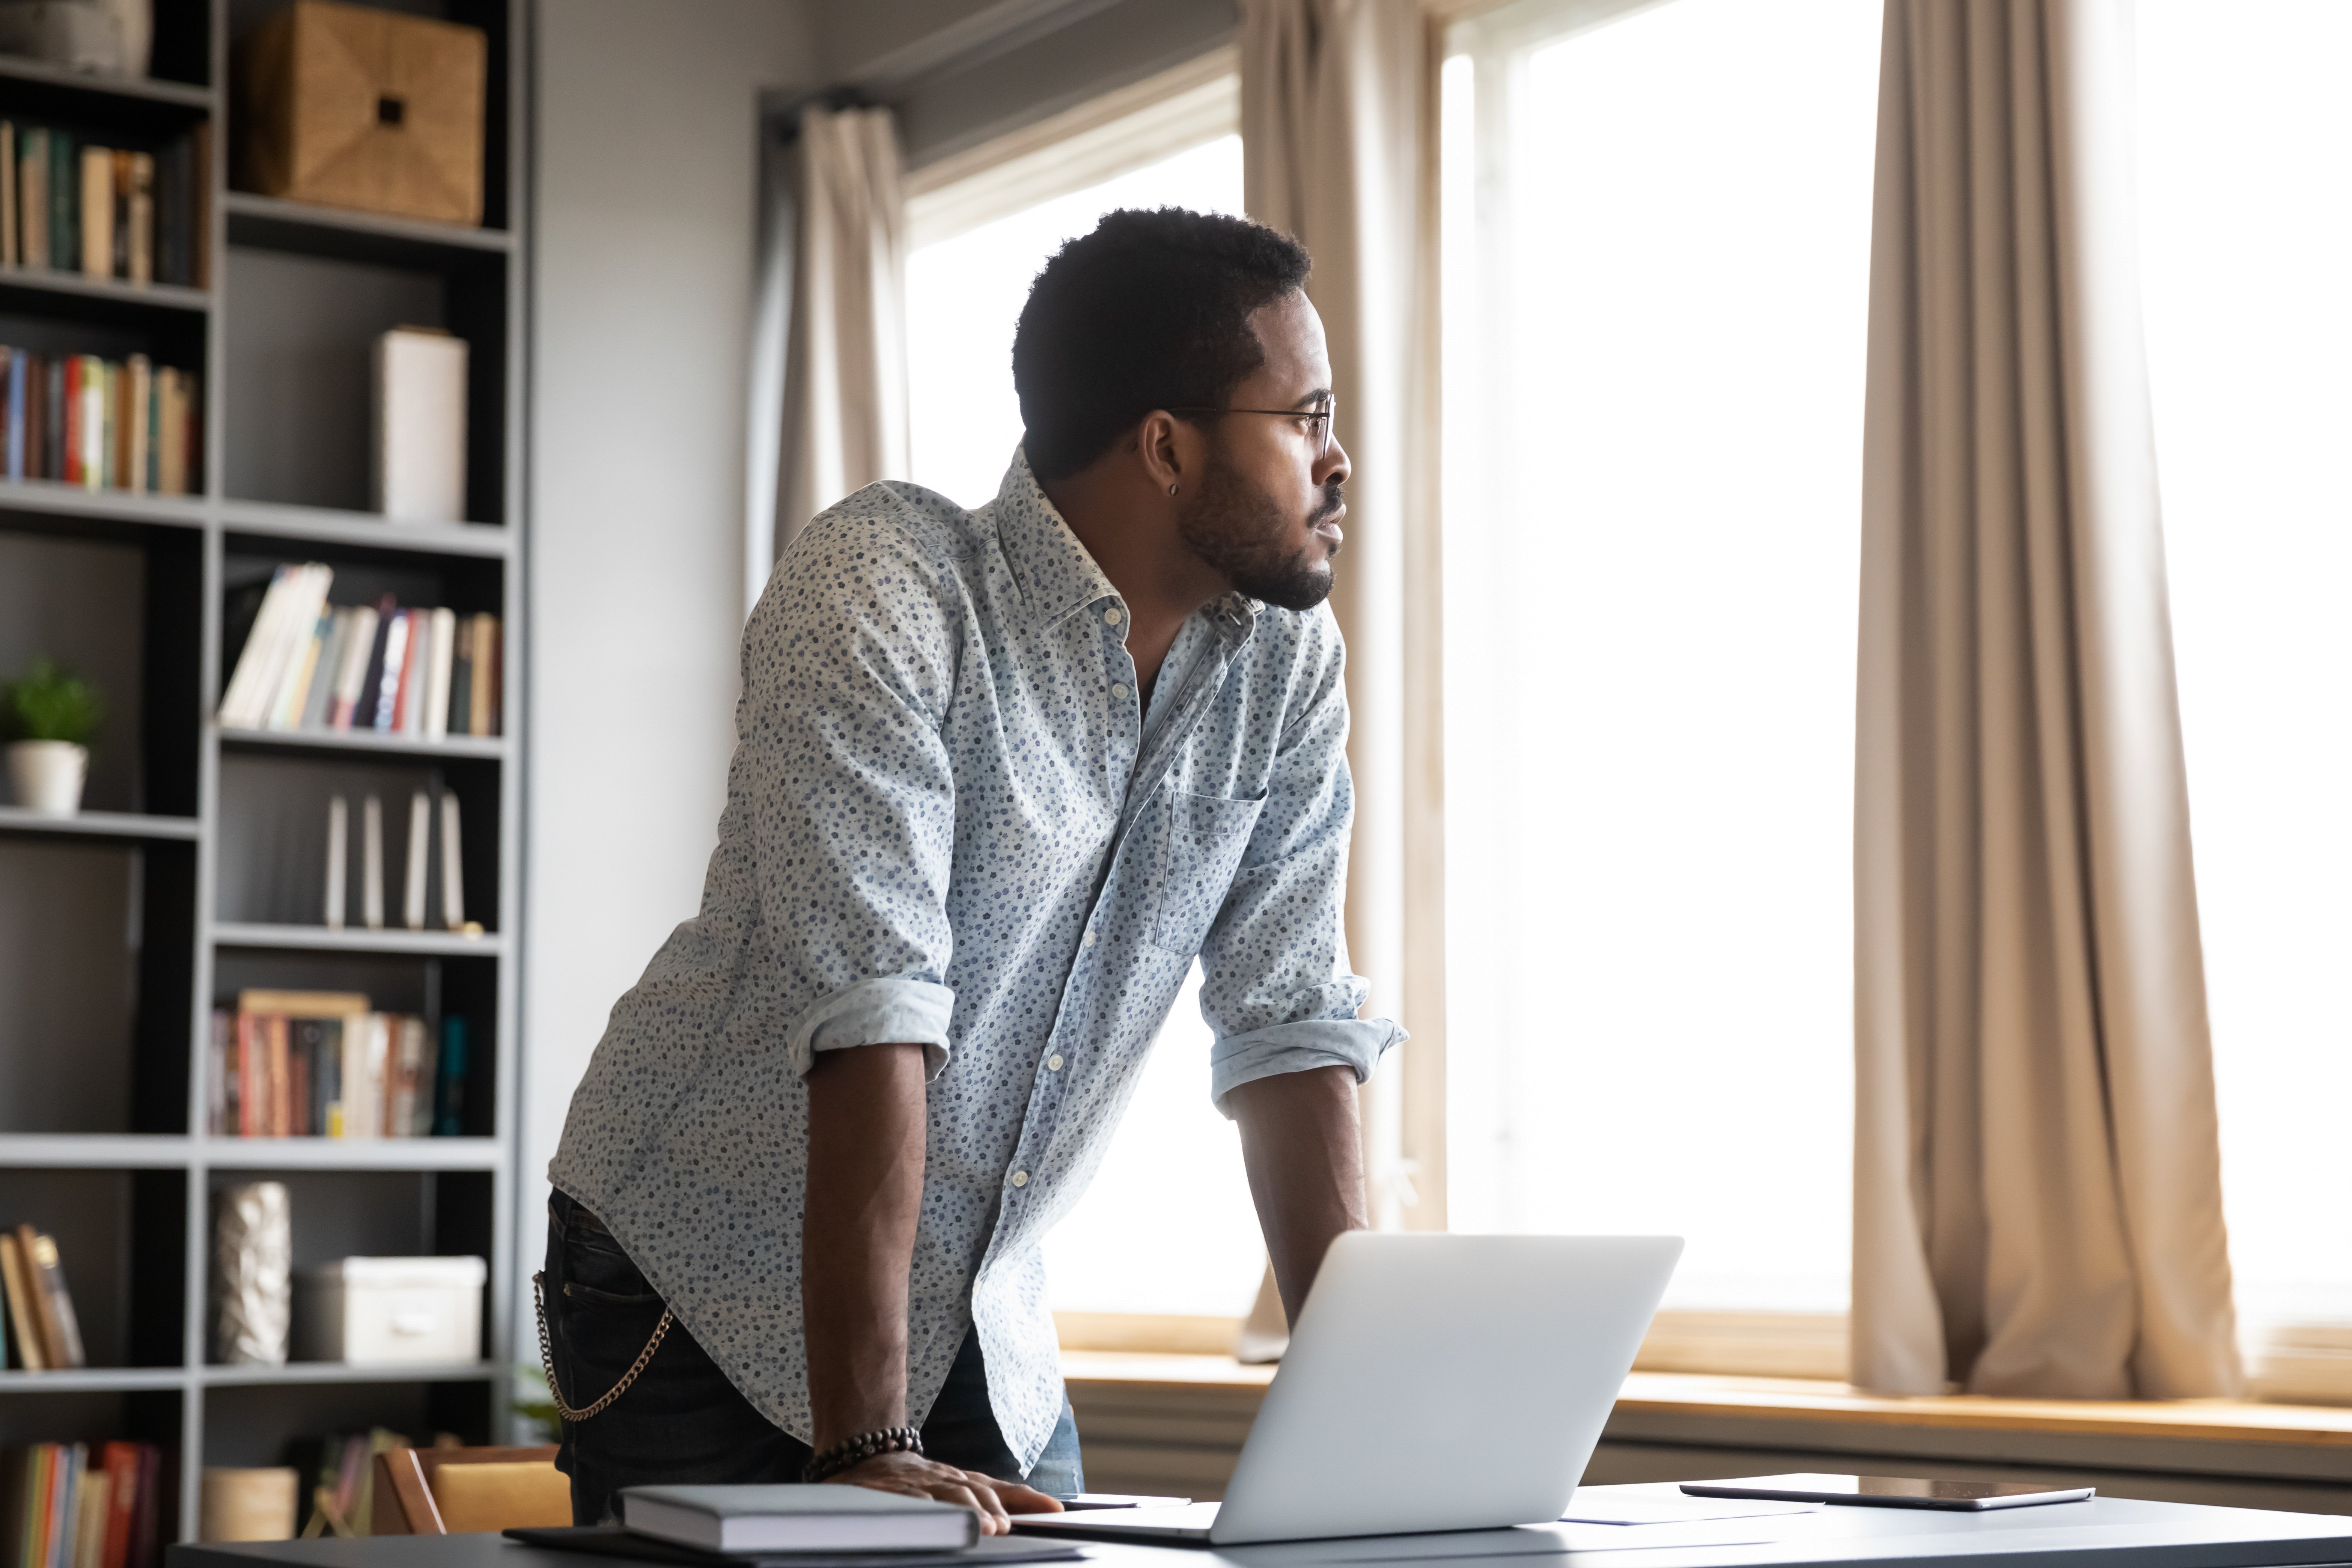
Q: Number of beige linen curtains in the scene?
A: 3